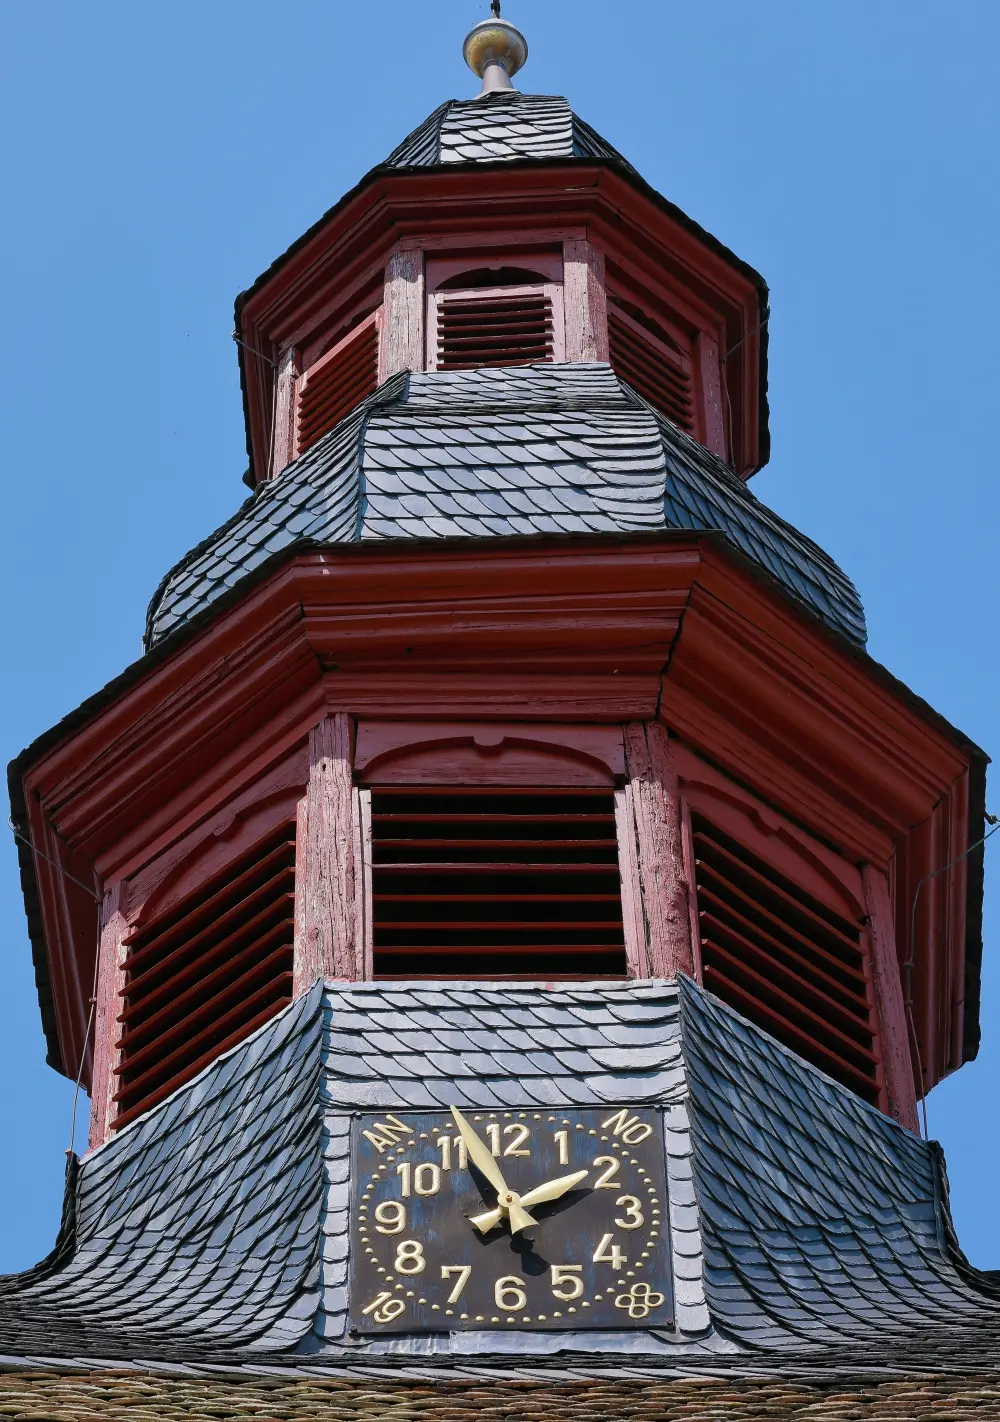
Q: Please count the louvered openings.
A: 6